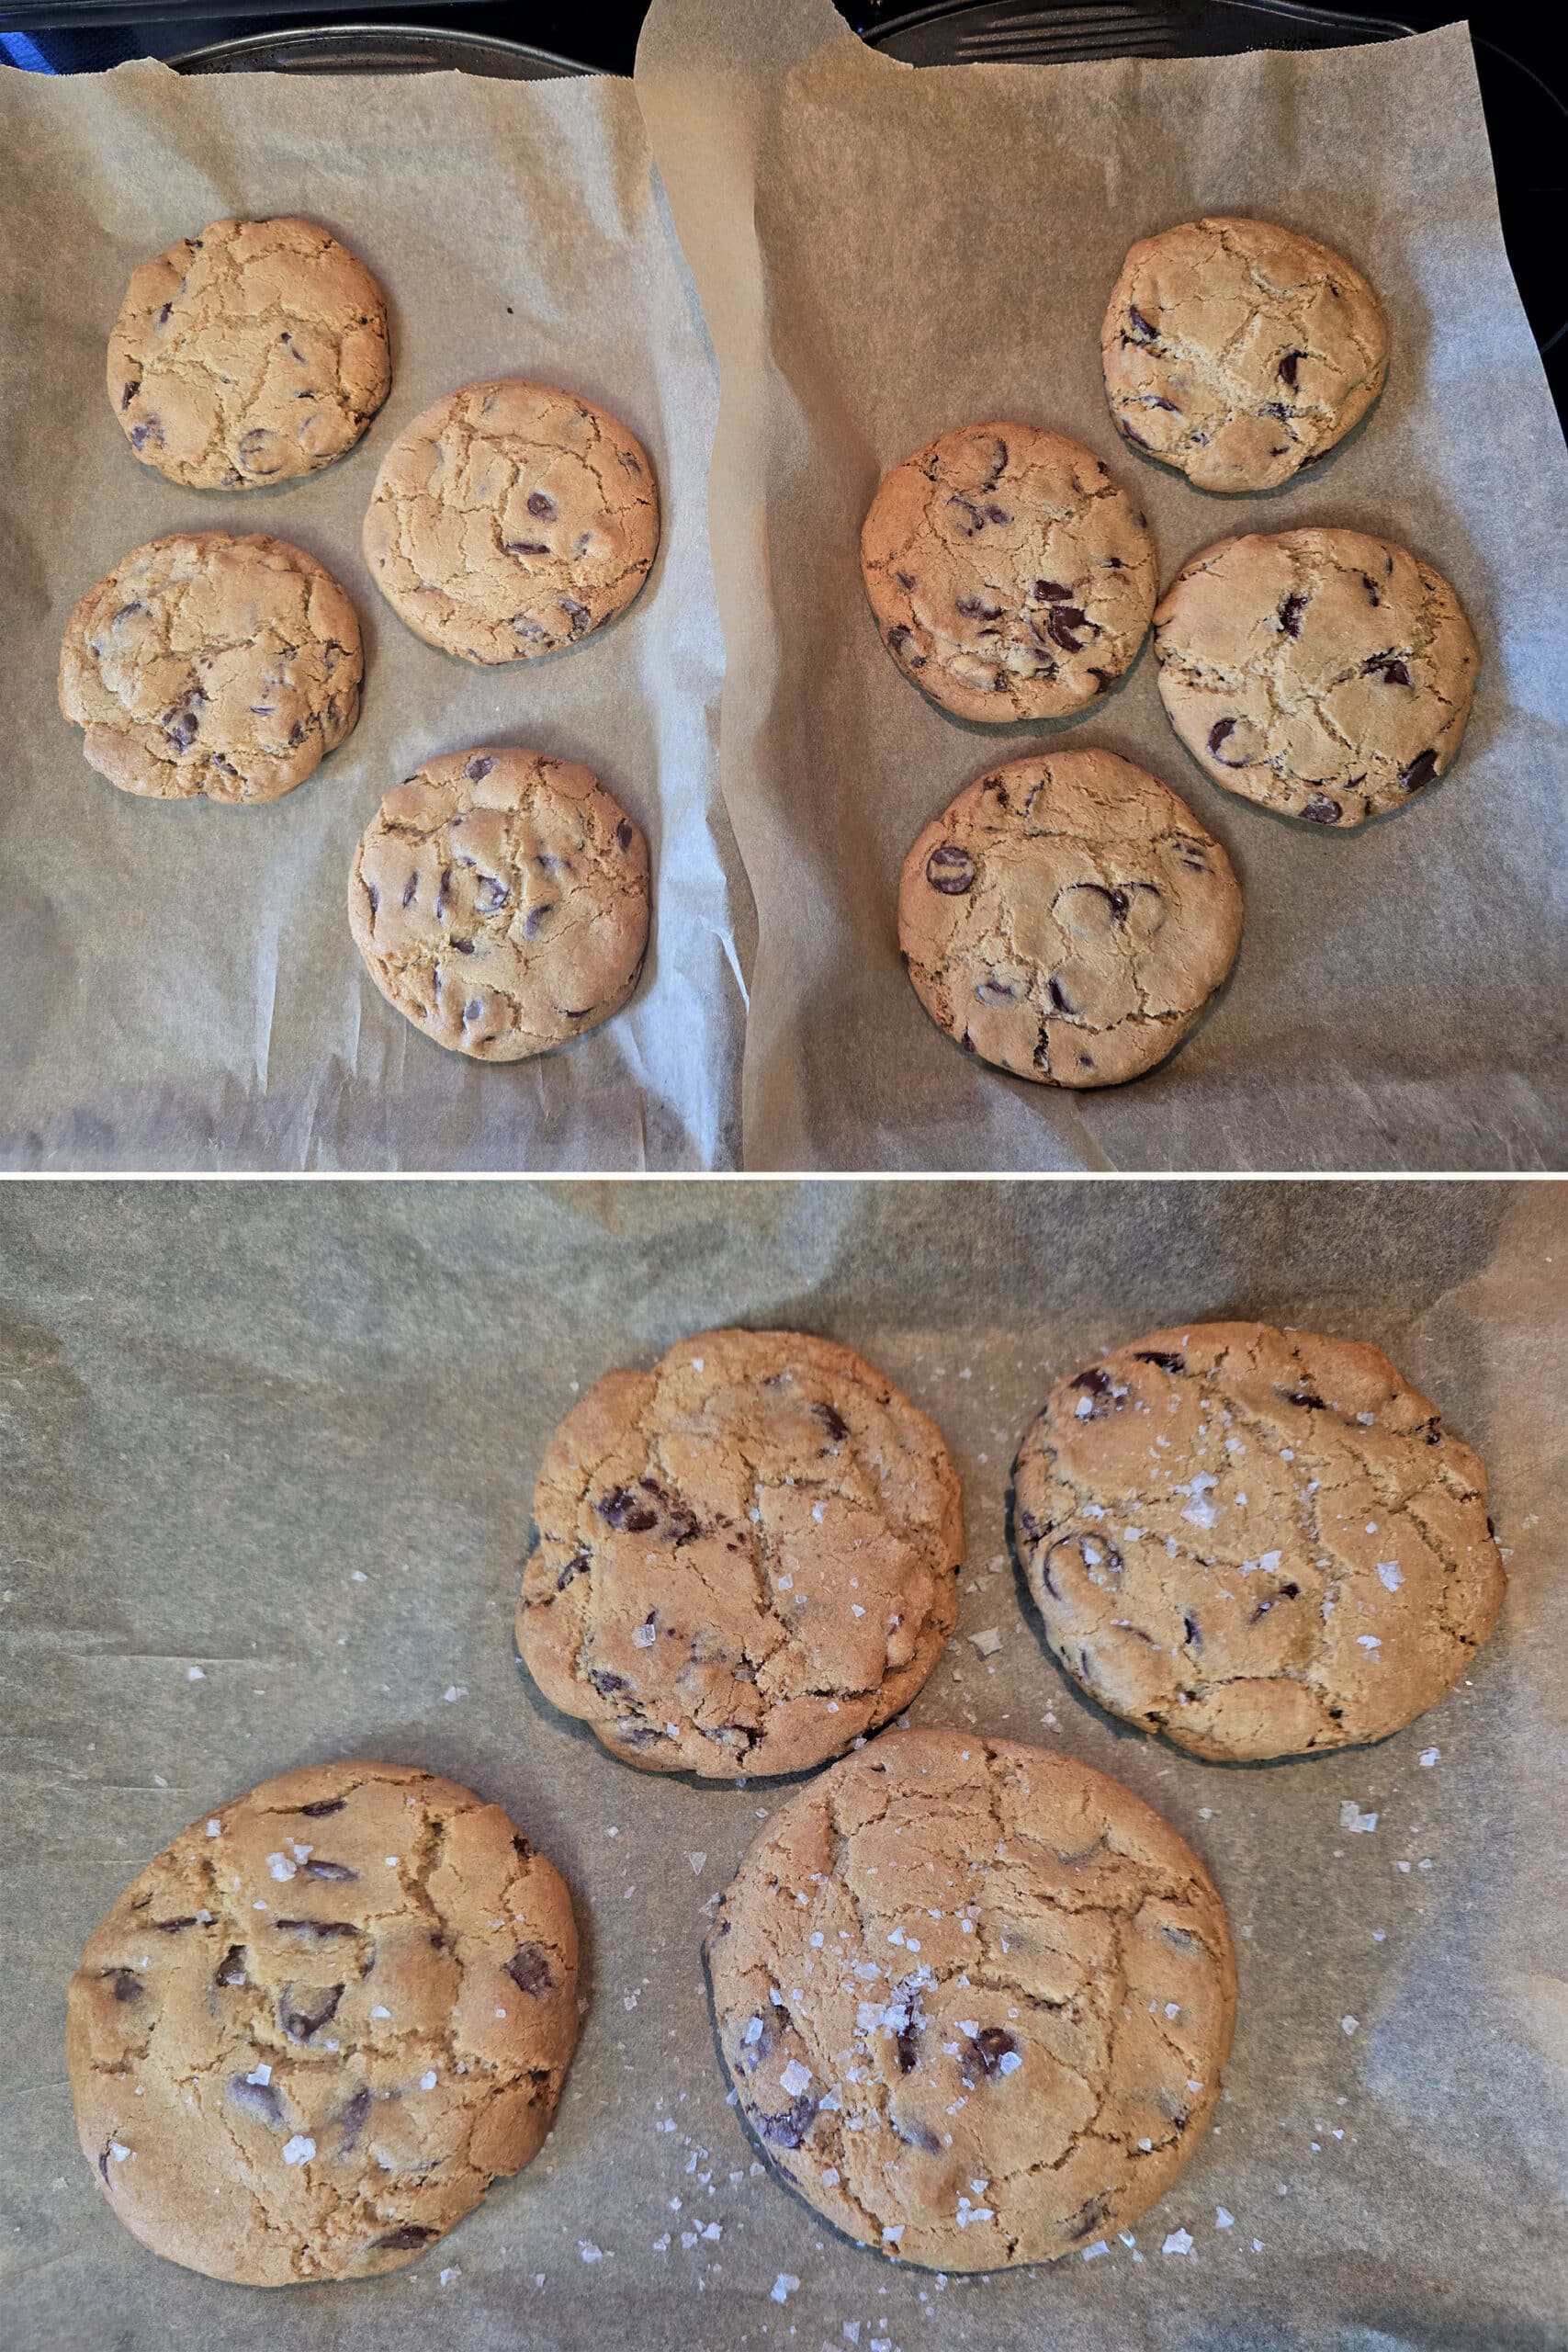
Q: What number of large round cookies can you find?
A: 12